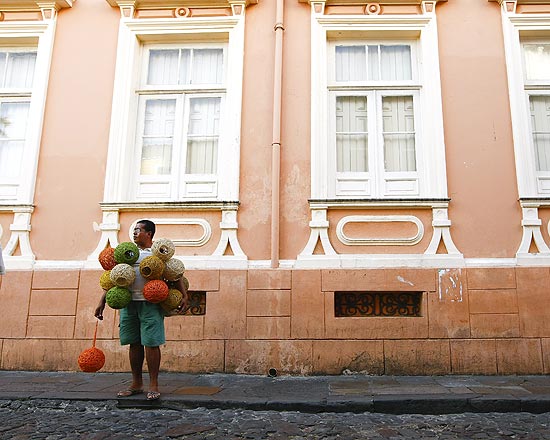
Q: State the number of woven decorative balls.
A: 12